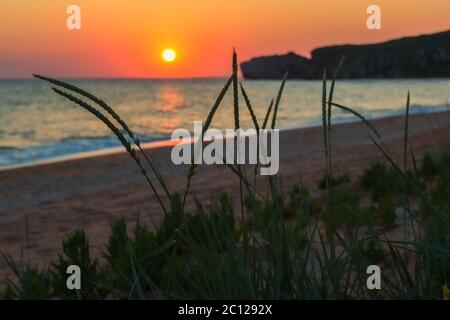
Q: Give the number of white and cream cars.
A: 0